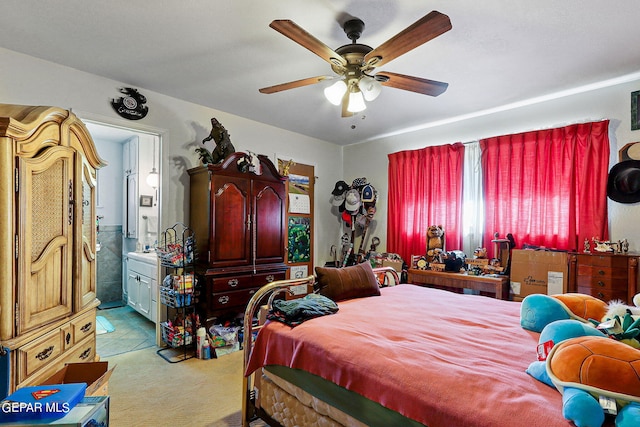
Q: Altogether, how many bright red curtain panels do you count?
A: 2